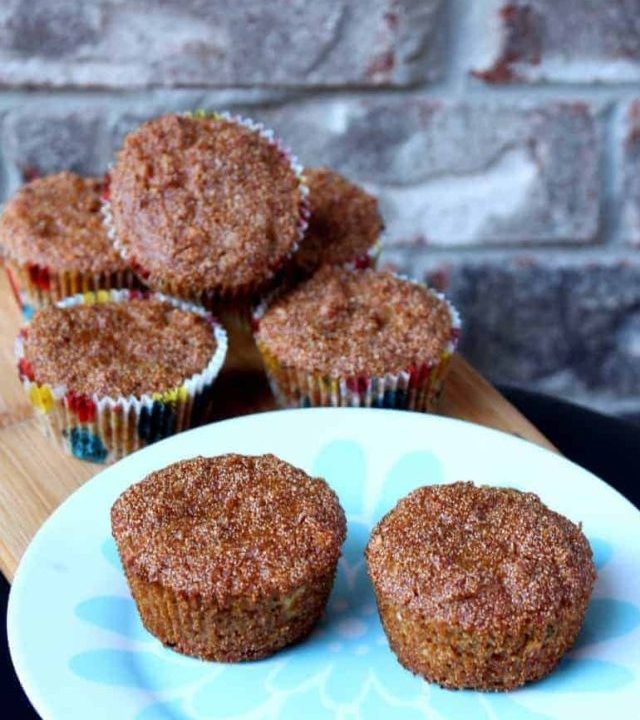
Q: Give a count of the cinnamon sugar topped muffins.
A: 7